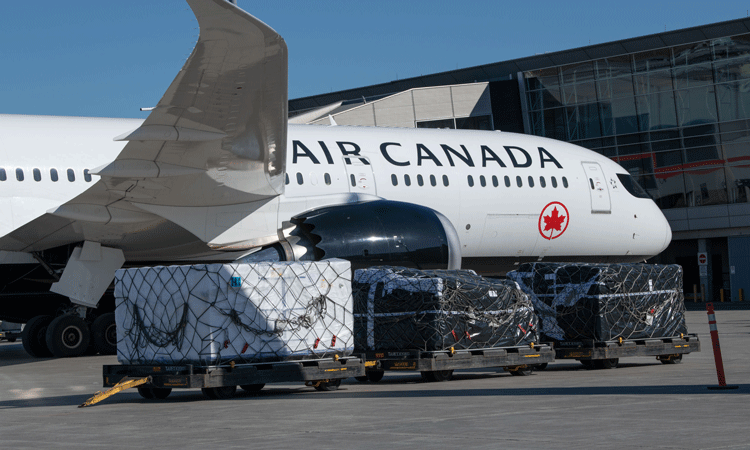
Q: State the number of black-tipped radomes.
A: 0